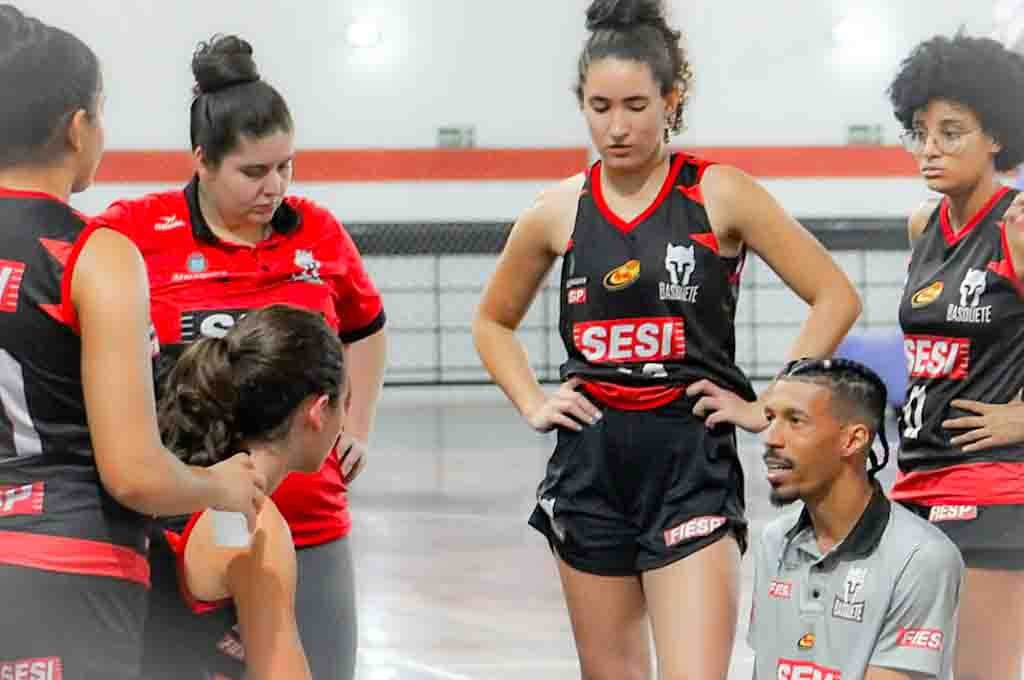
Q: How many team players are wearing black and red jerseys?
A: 4